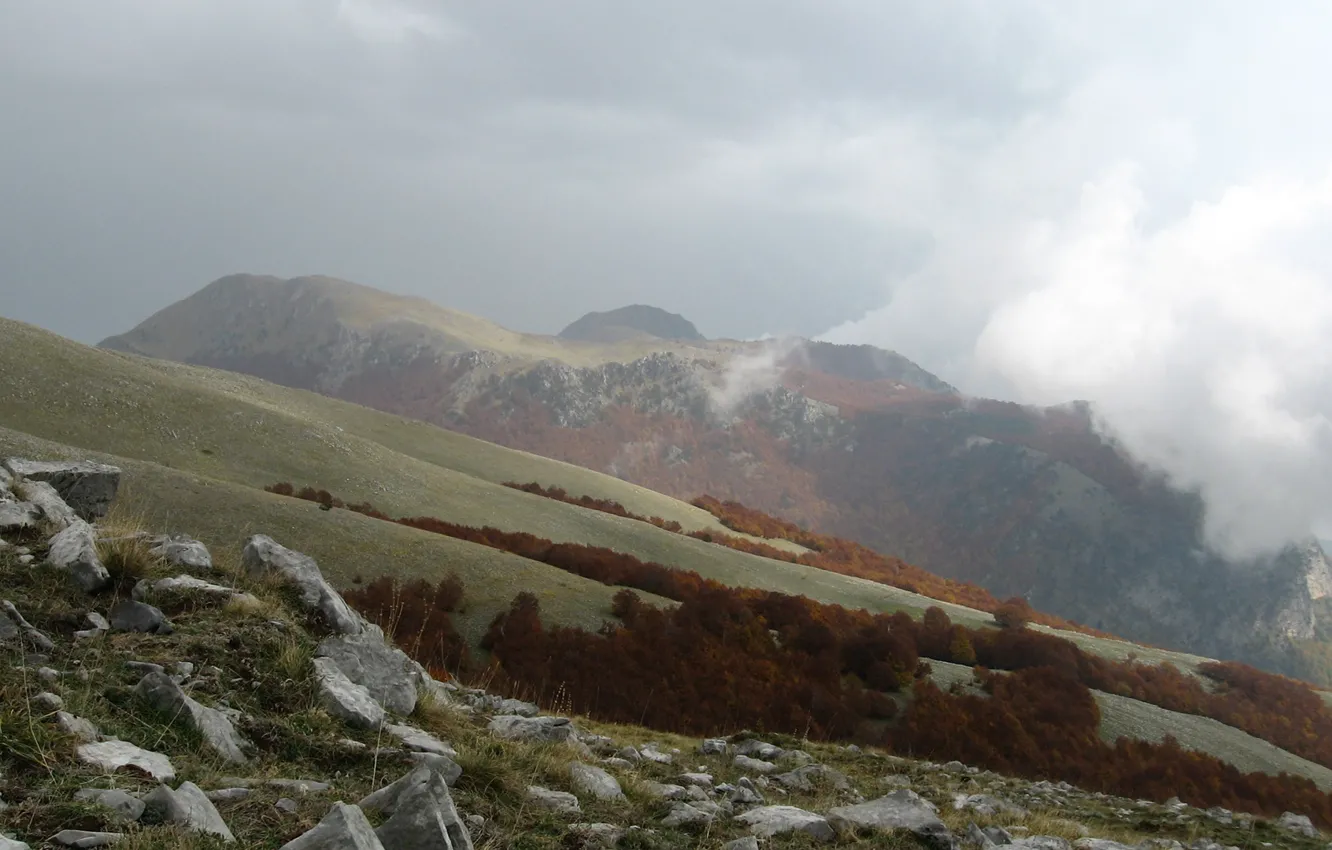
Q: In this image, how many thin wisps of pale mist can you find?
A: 1